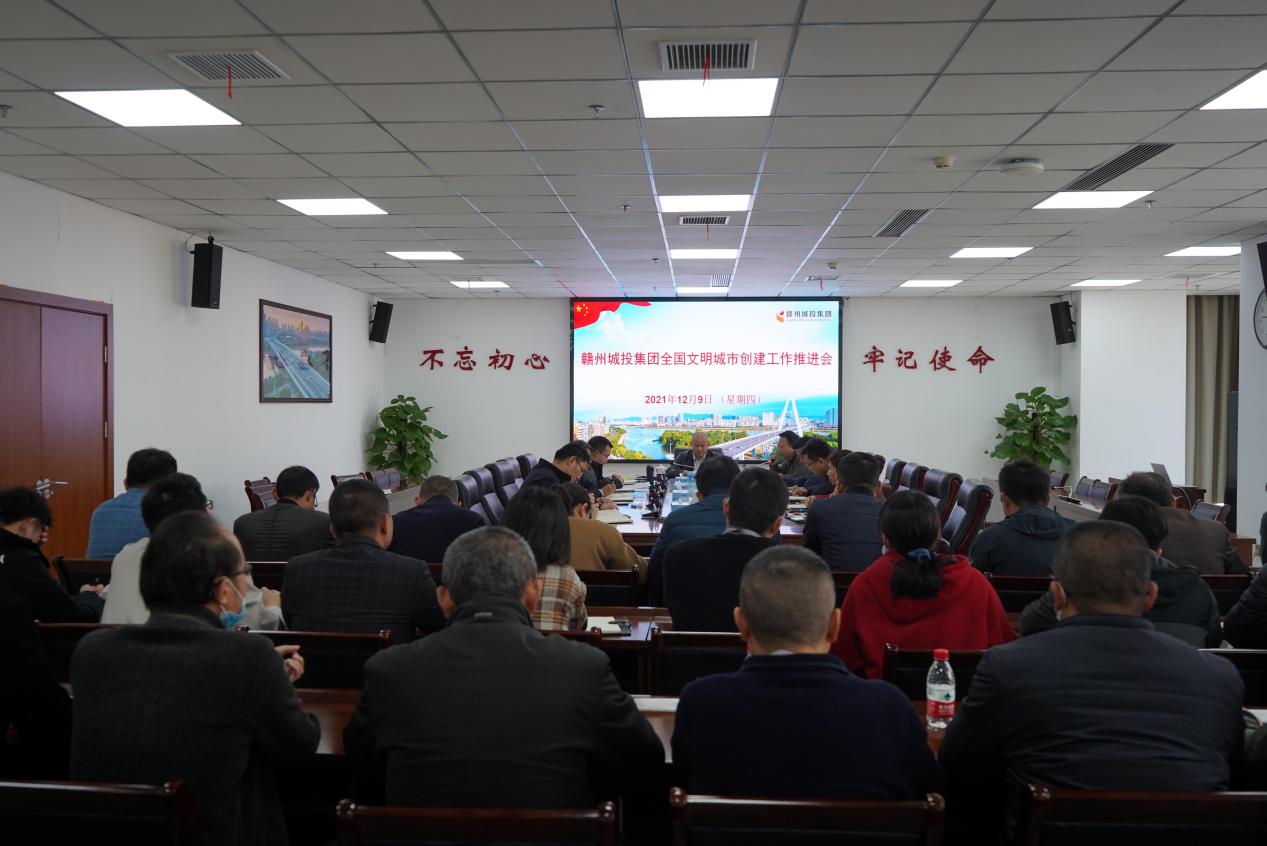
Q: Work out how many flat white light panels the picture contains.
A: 14